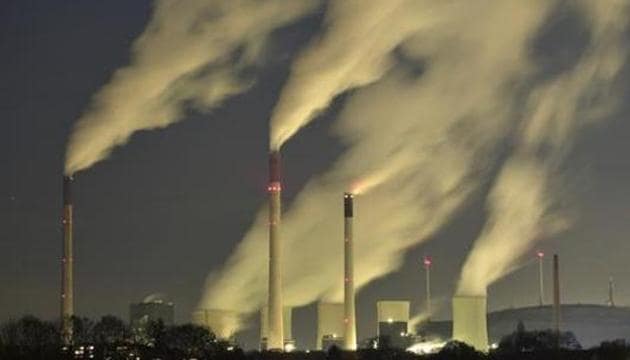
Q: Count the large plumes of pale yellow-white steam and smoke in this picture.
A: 4